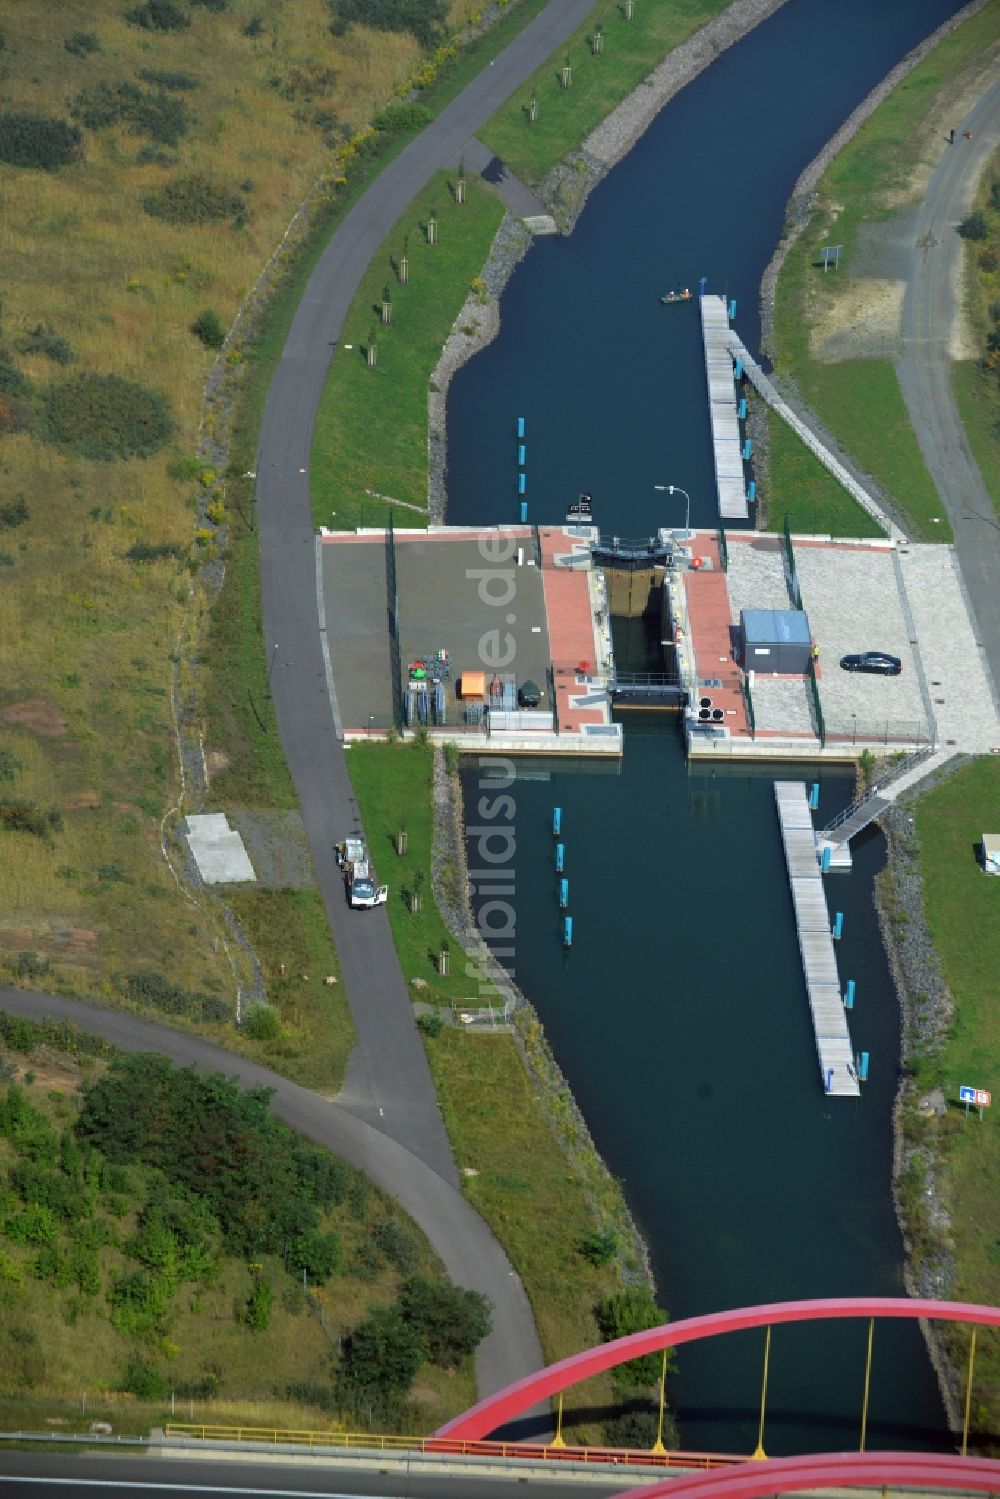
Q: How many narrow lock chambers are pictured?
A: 1